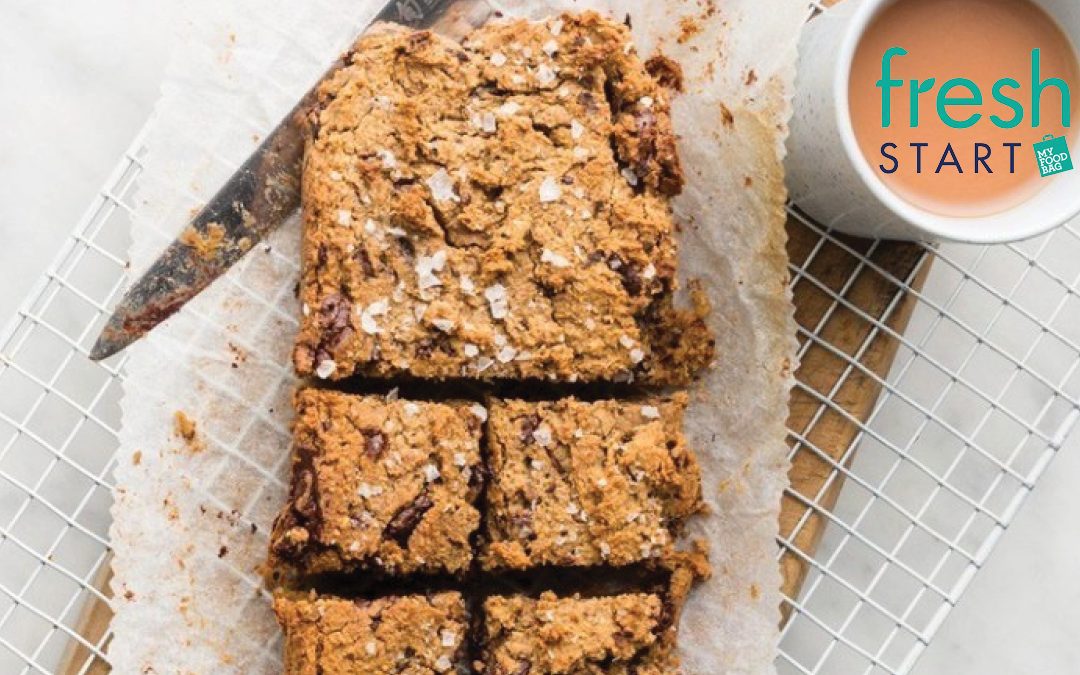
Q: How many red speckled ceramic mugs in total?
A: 0